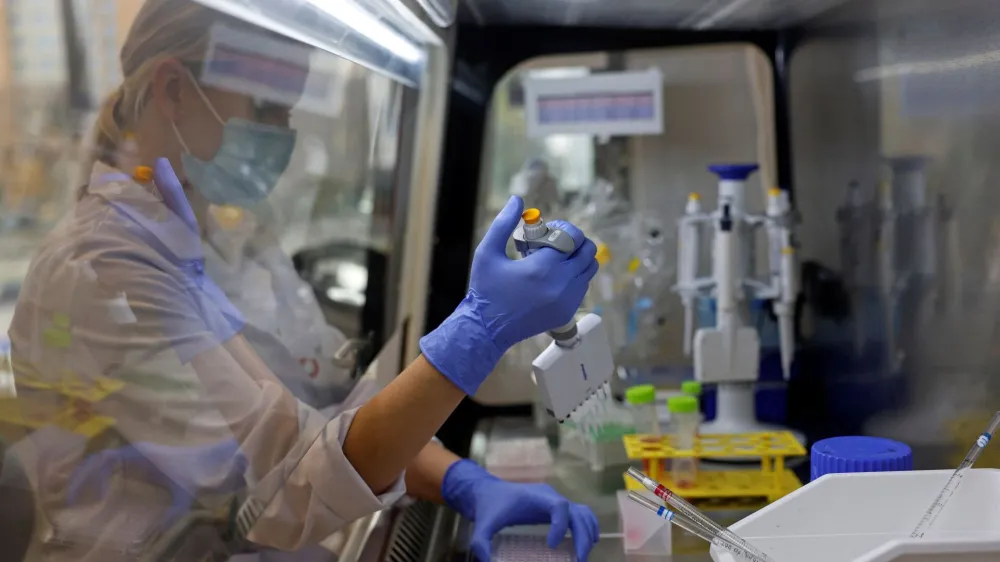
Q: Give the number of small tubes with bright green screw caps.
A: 3